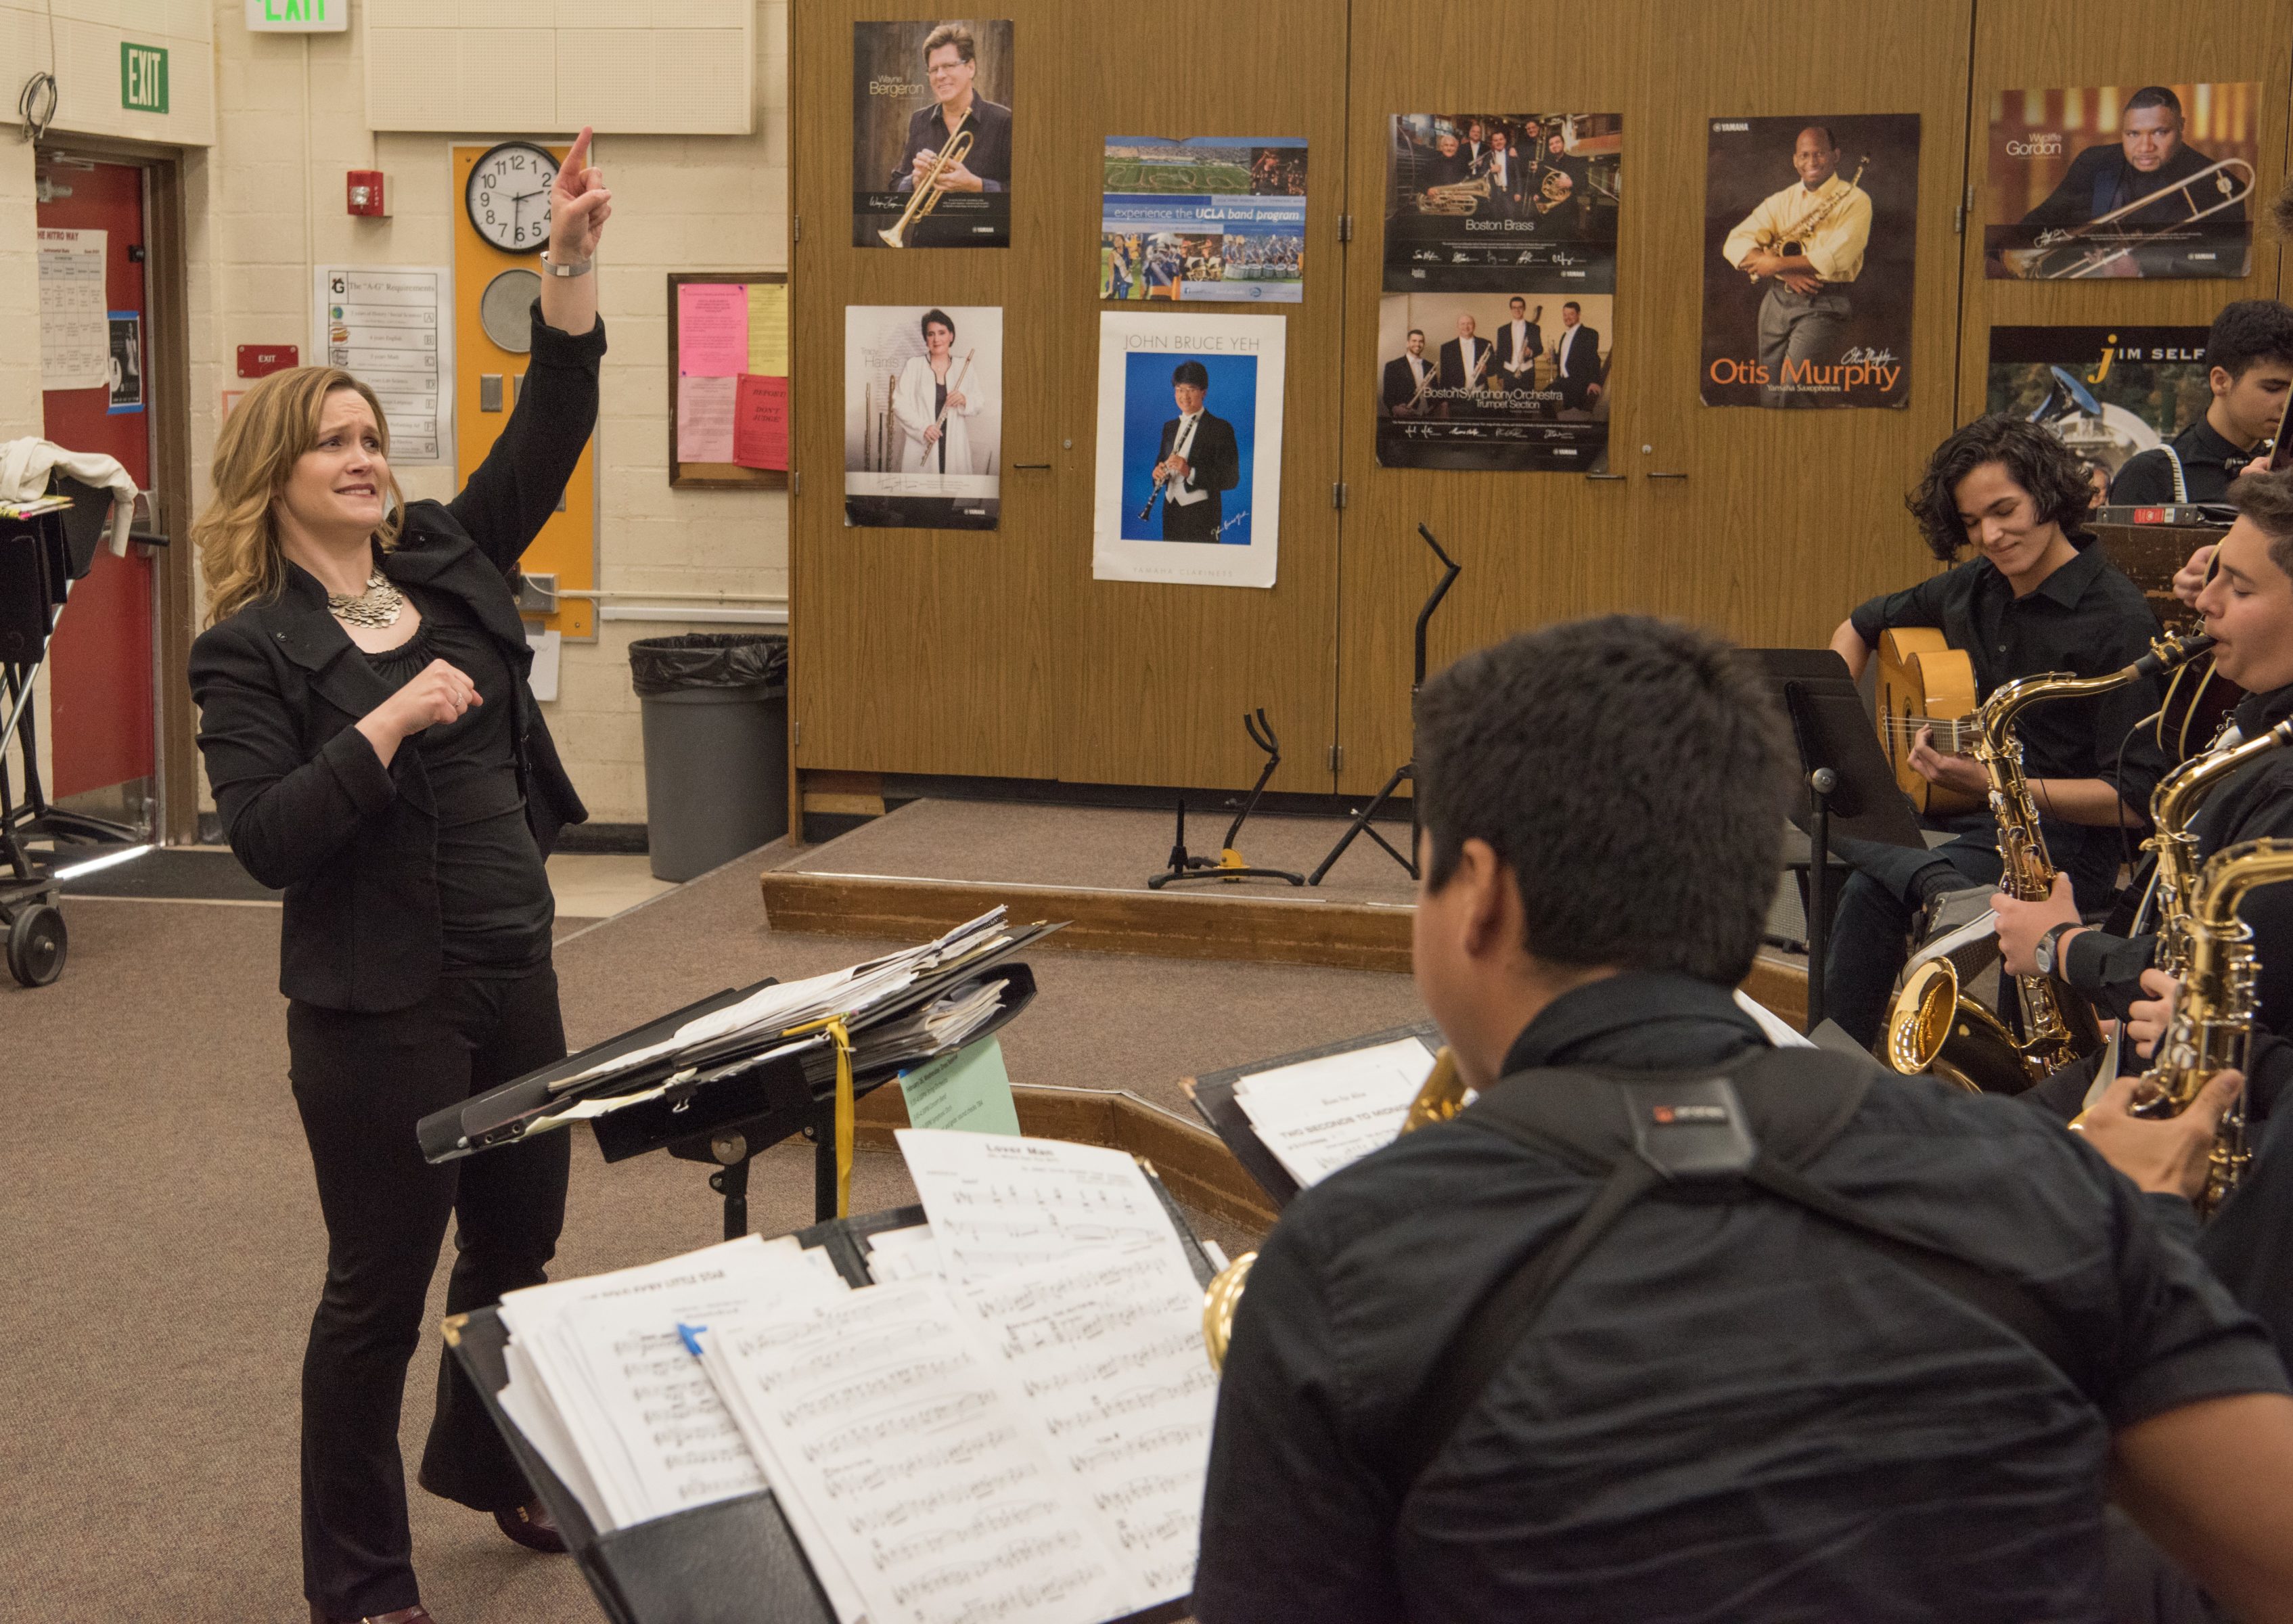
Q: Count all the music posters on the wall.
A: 9